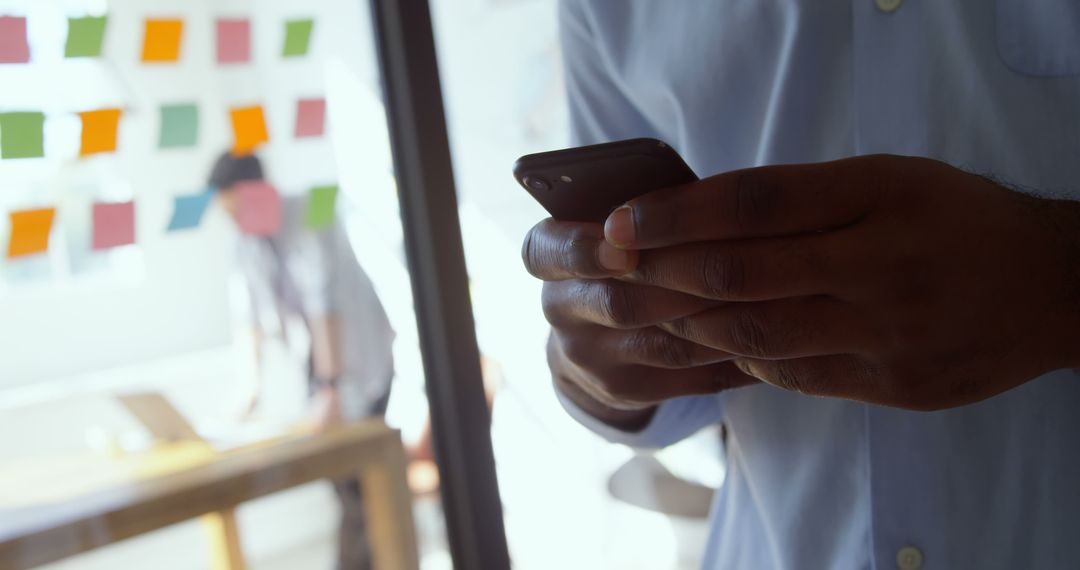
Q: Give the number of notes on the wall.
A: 15